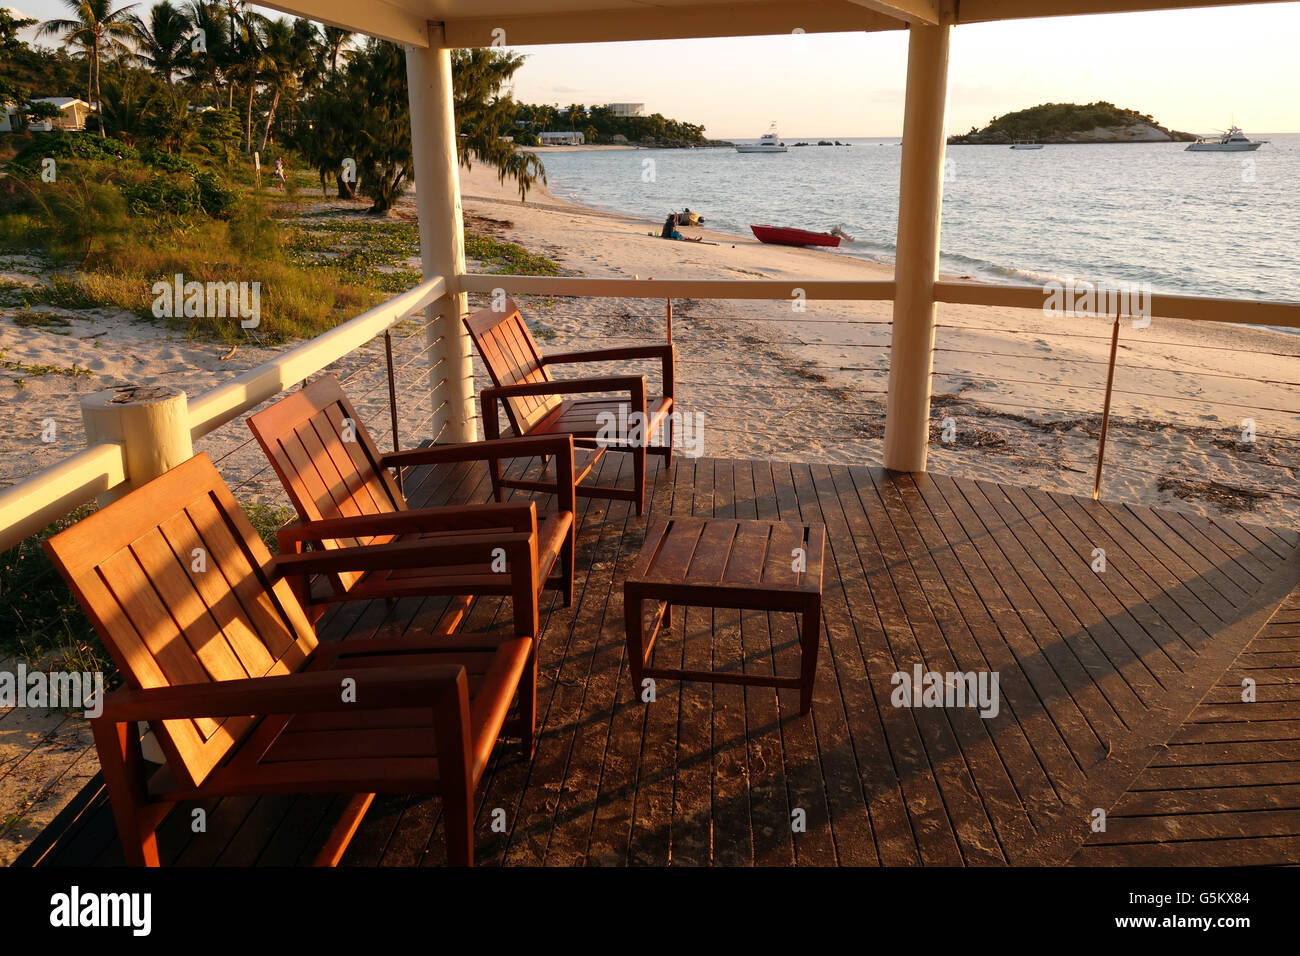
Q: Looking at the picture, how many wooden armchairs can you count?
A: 3